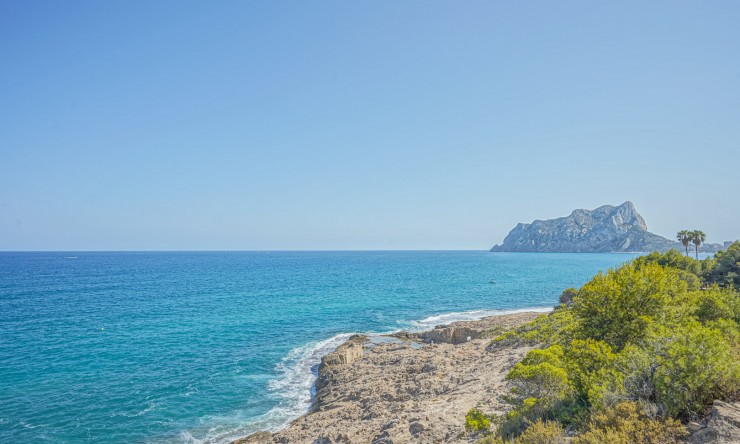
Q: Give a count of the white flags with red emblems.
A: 0